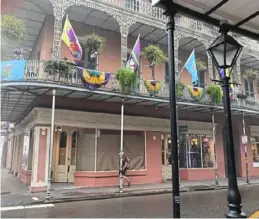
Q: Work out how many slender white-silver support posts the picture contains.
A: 4